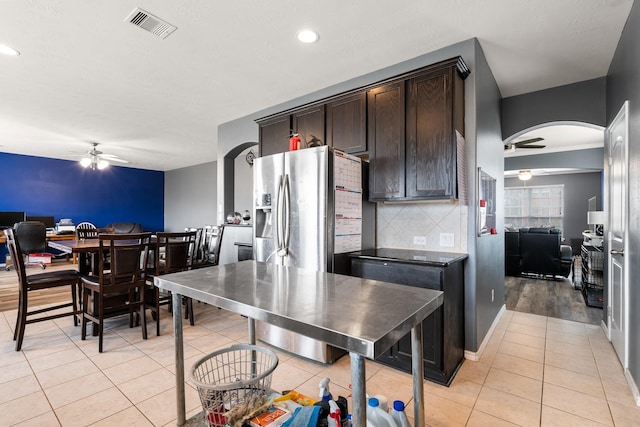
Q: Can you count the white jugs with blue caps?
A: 2